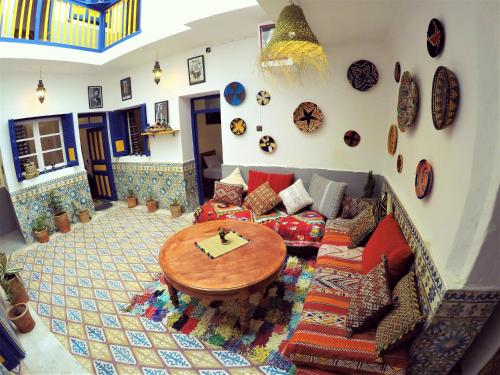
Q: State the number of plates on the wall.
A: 14